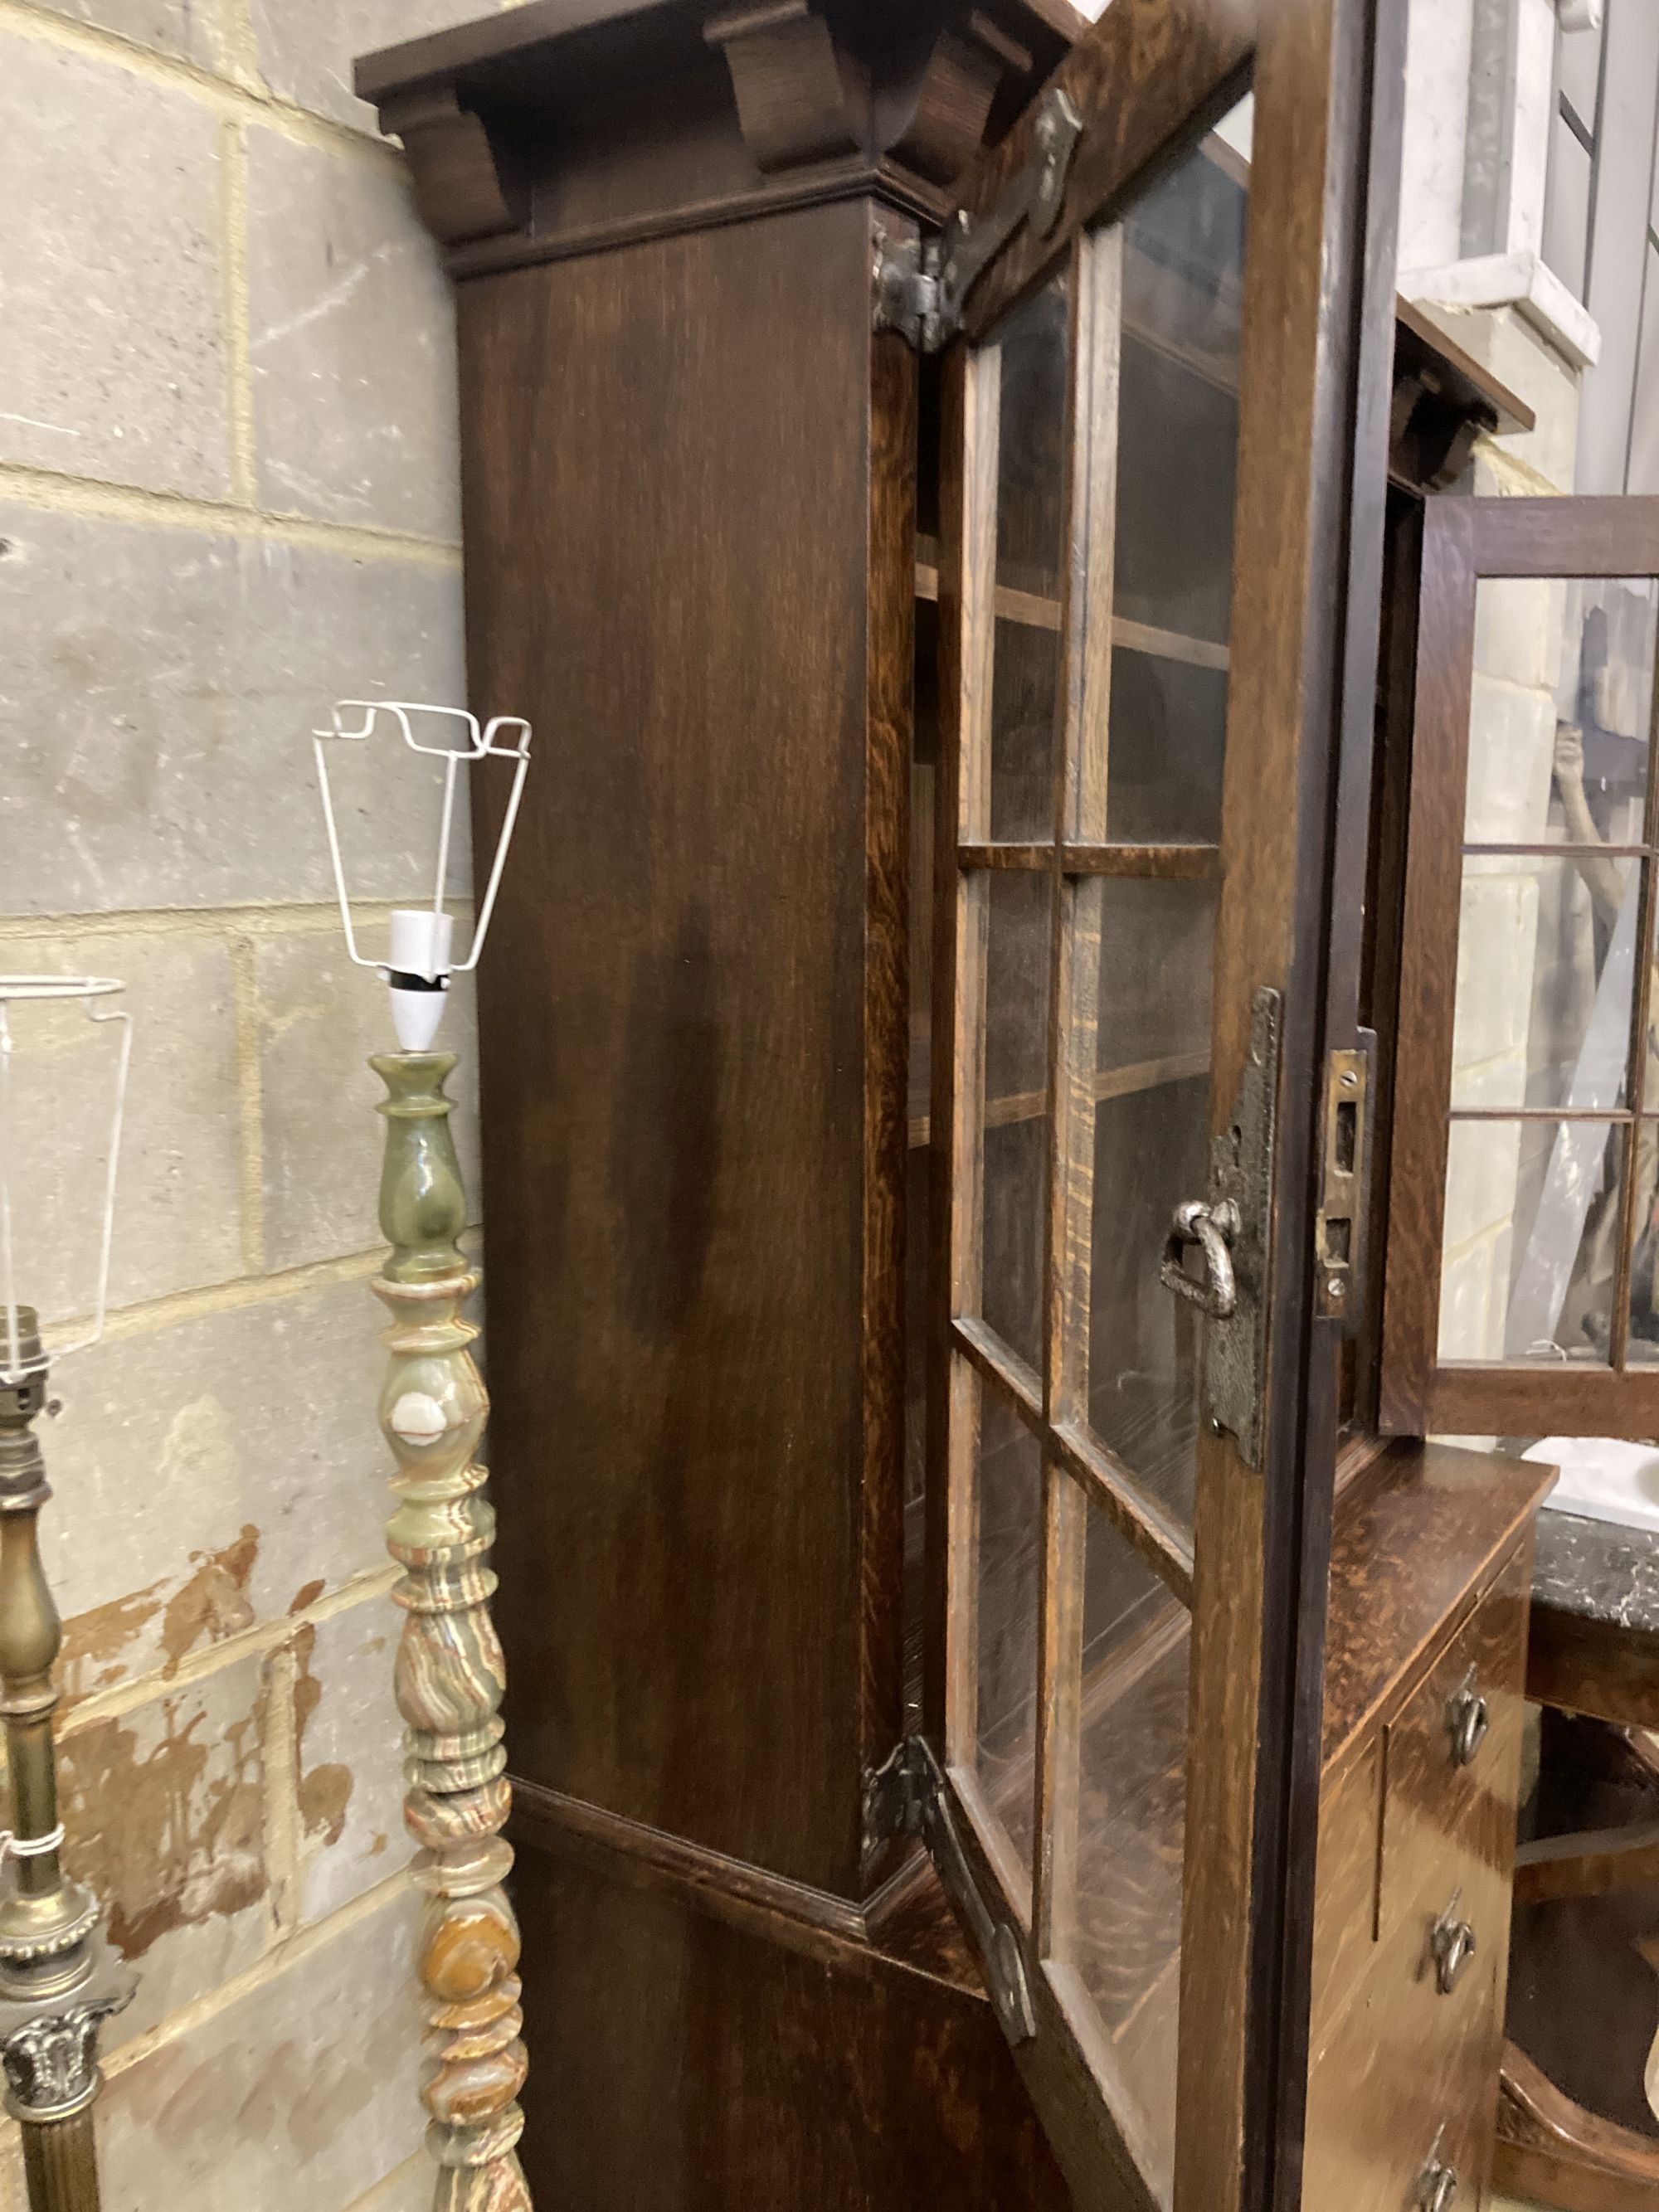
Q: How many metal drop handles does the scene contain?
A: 4